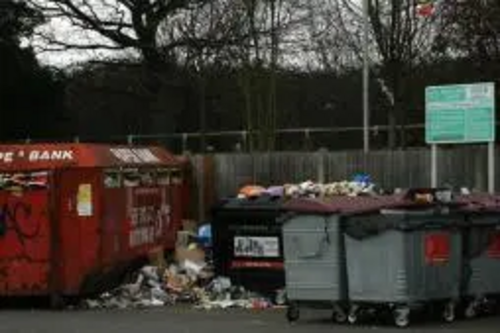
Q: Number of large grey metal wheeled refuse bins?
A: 3